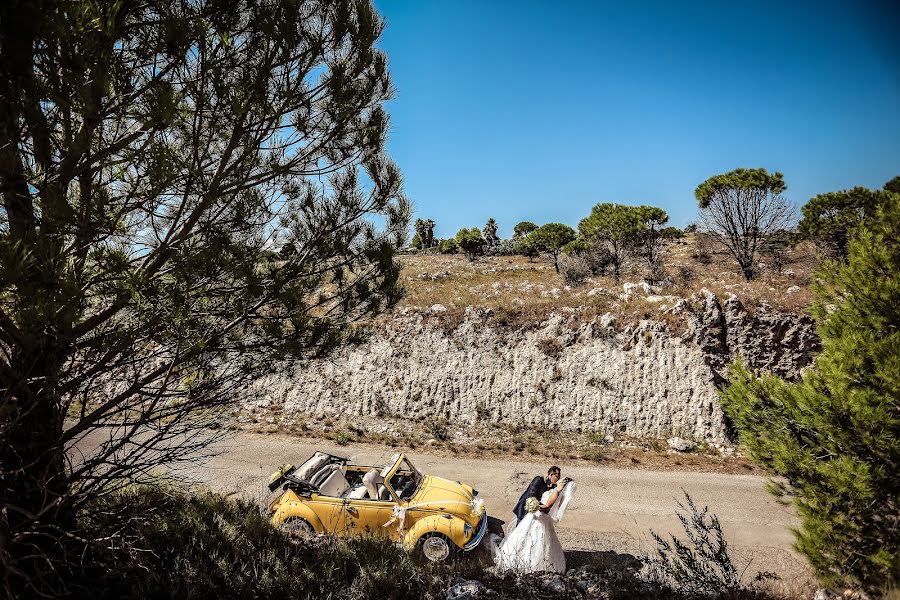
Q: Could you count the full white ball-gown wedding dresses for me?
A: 1